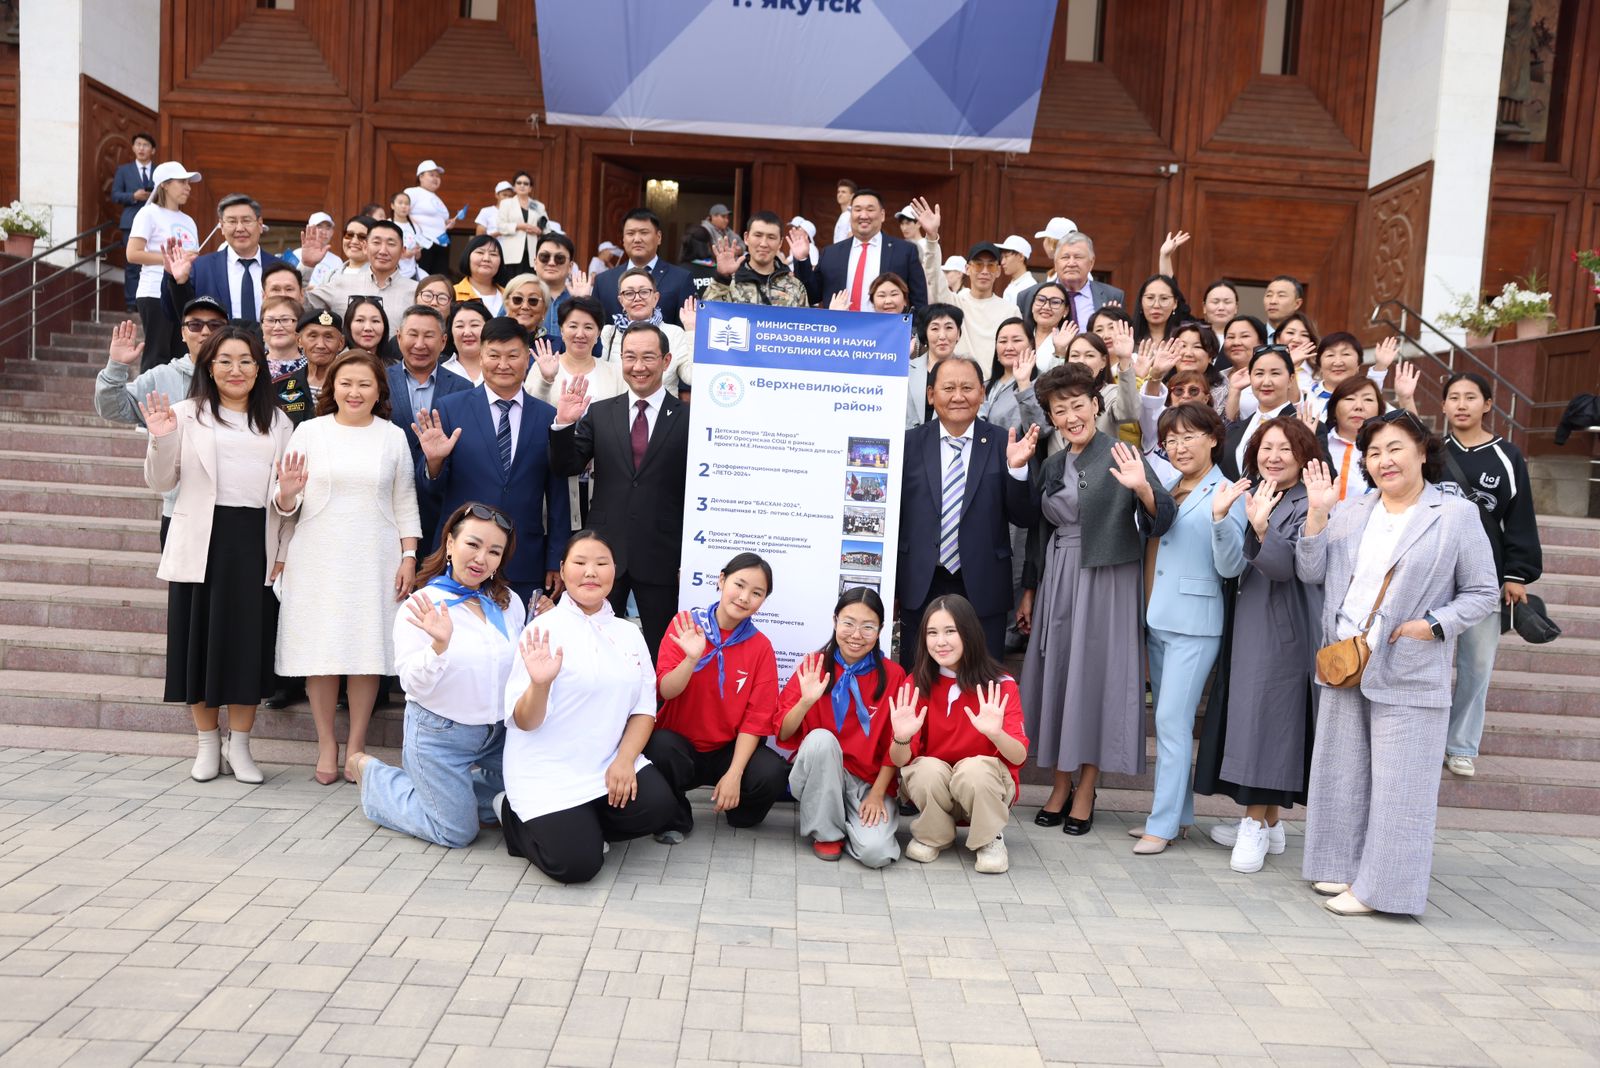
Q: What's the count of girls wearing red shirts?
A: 3